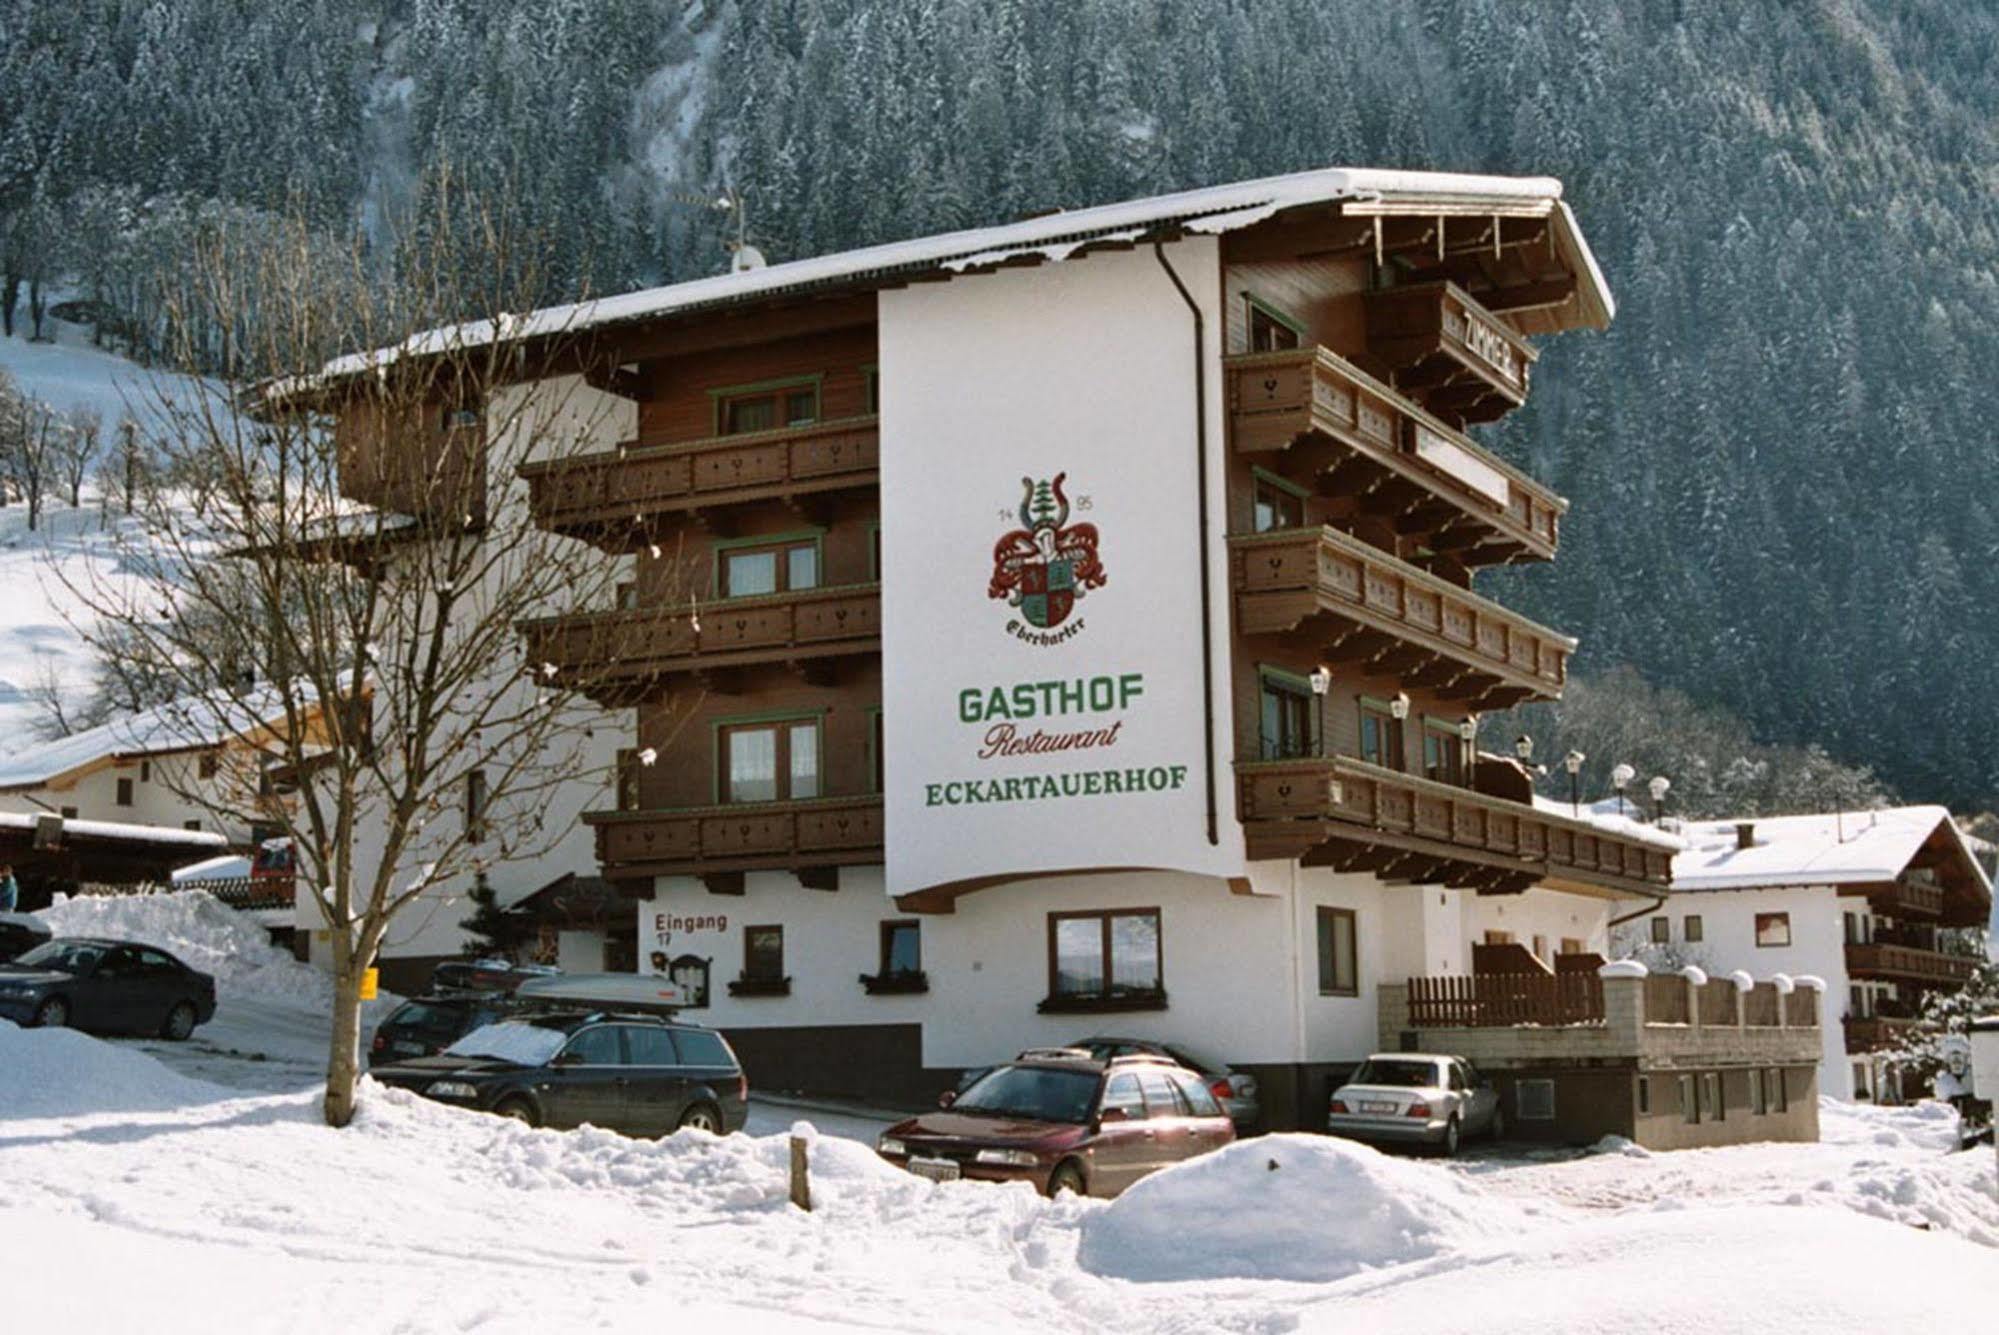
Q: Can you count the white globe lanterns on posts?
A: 7